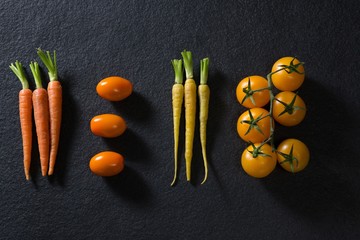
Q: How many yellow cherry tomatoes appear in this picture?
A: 6